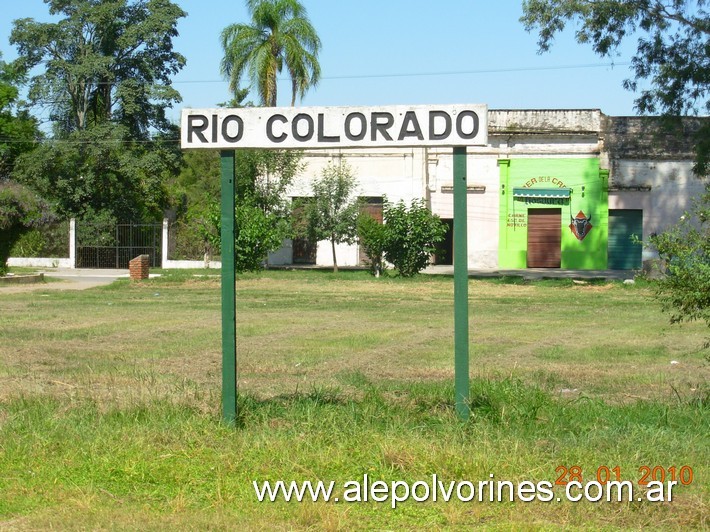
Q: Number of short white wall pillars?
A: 2